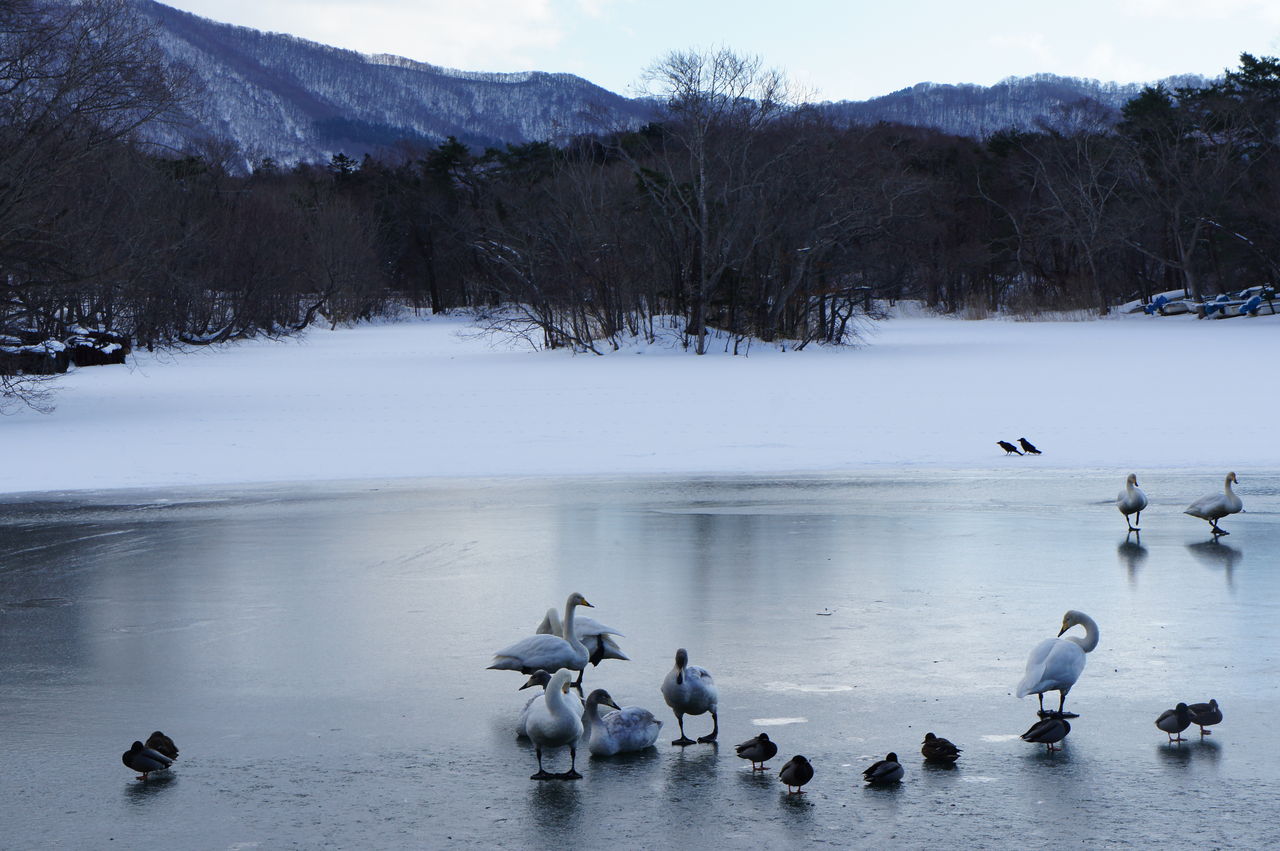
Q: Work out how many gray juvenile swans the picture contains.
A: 3